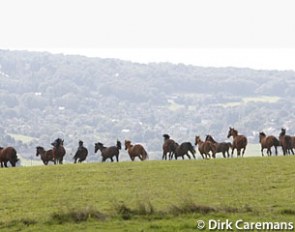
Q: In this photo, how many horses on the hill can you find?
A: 13